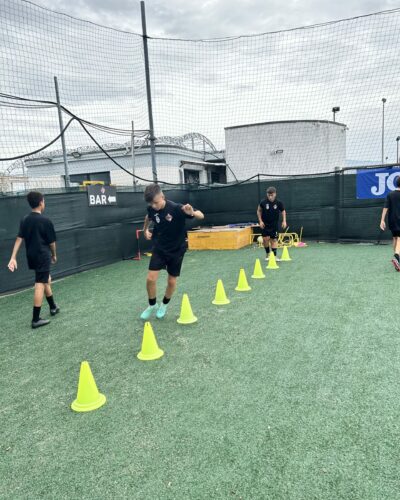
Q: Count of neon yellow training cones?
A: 8